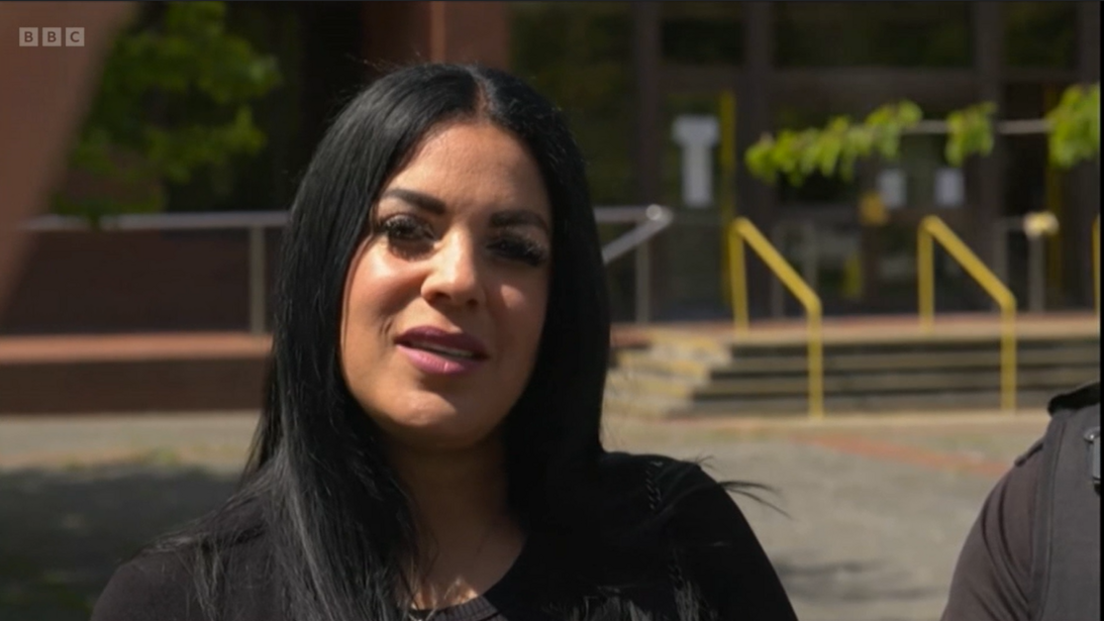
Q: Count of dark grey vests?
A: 1